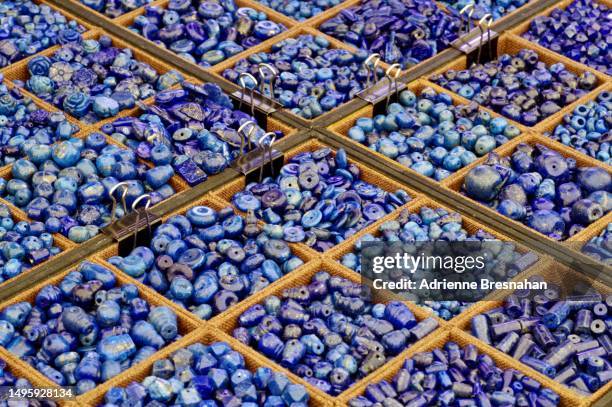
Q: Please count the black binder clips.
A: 5